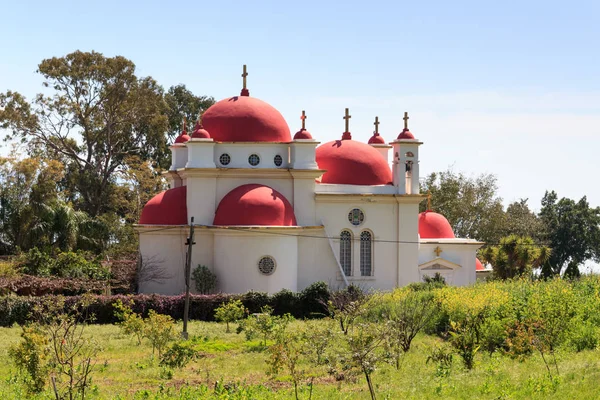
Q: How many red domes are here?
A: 11